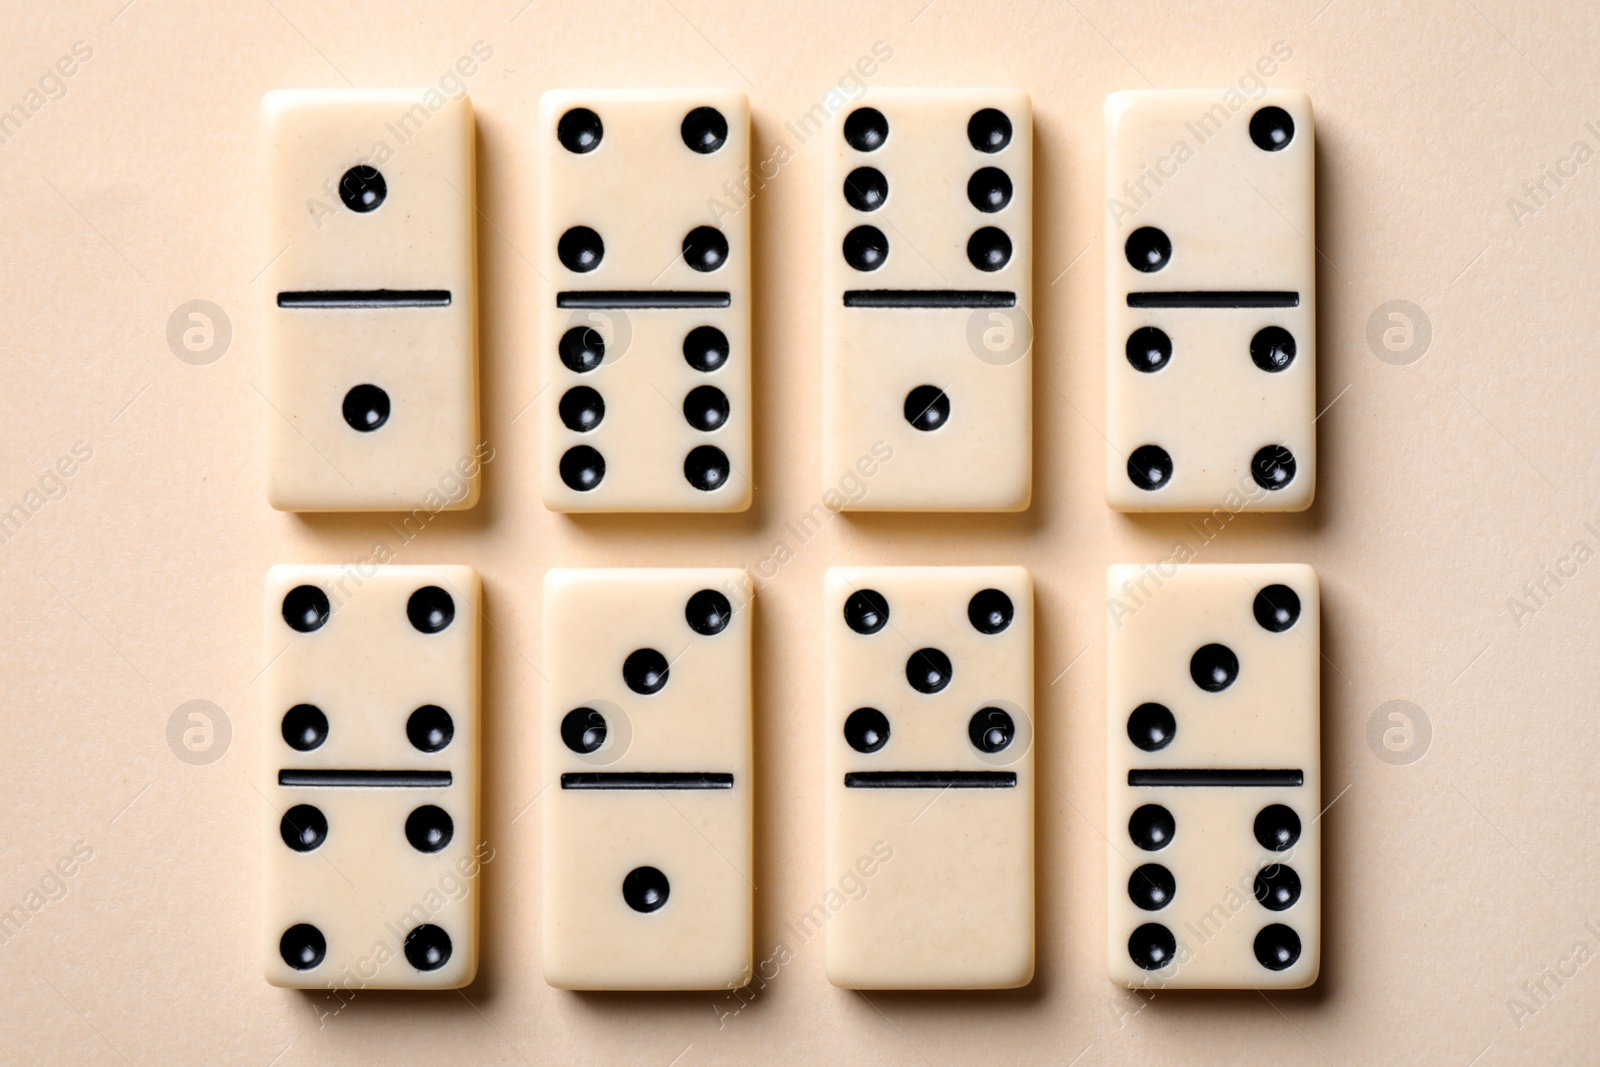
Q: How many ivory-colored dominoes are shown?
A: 8